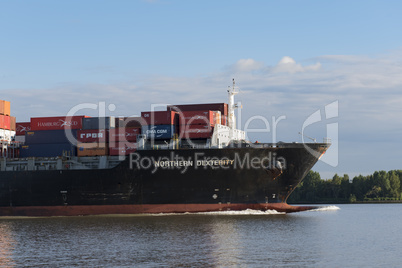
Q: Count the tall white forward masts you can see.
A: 1